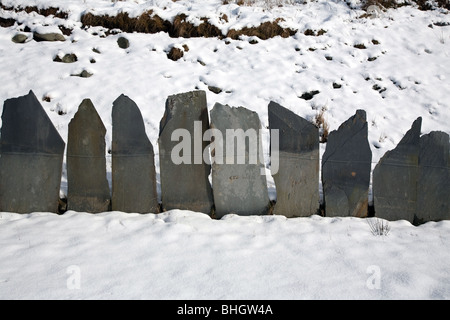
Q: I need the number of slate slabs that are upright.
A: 9